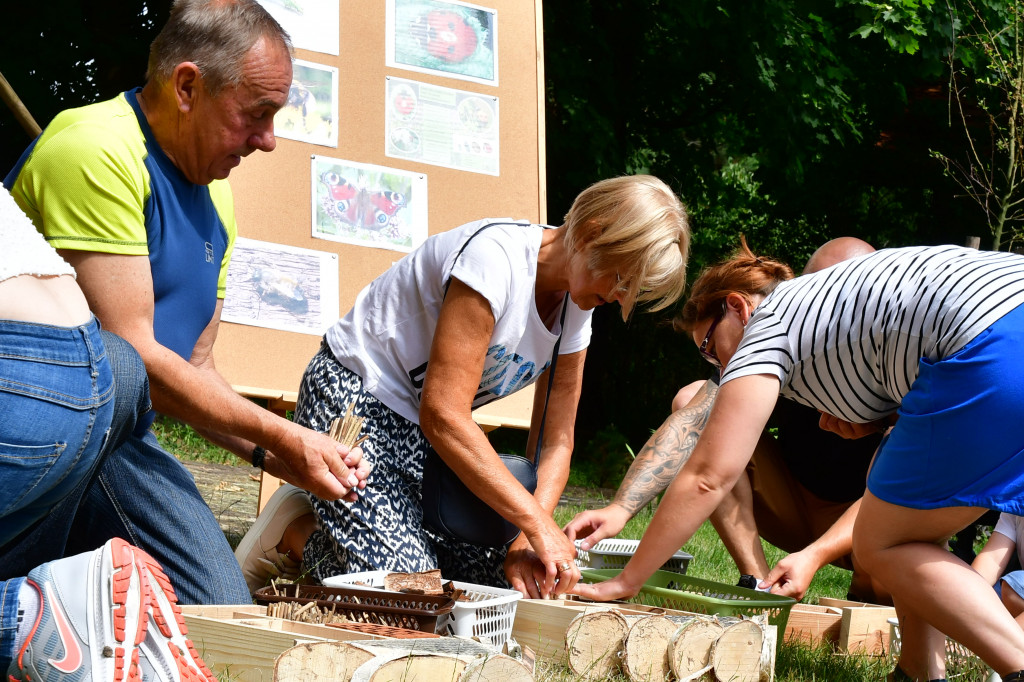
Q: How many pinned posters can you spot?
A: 6